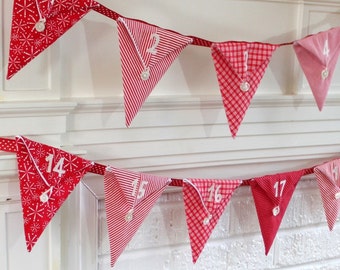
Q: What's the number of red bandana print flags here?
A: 2